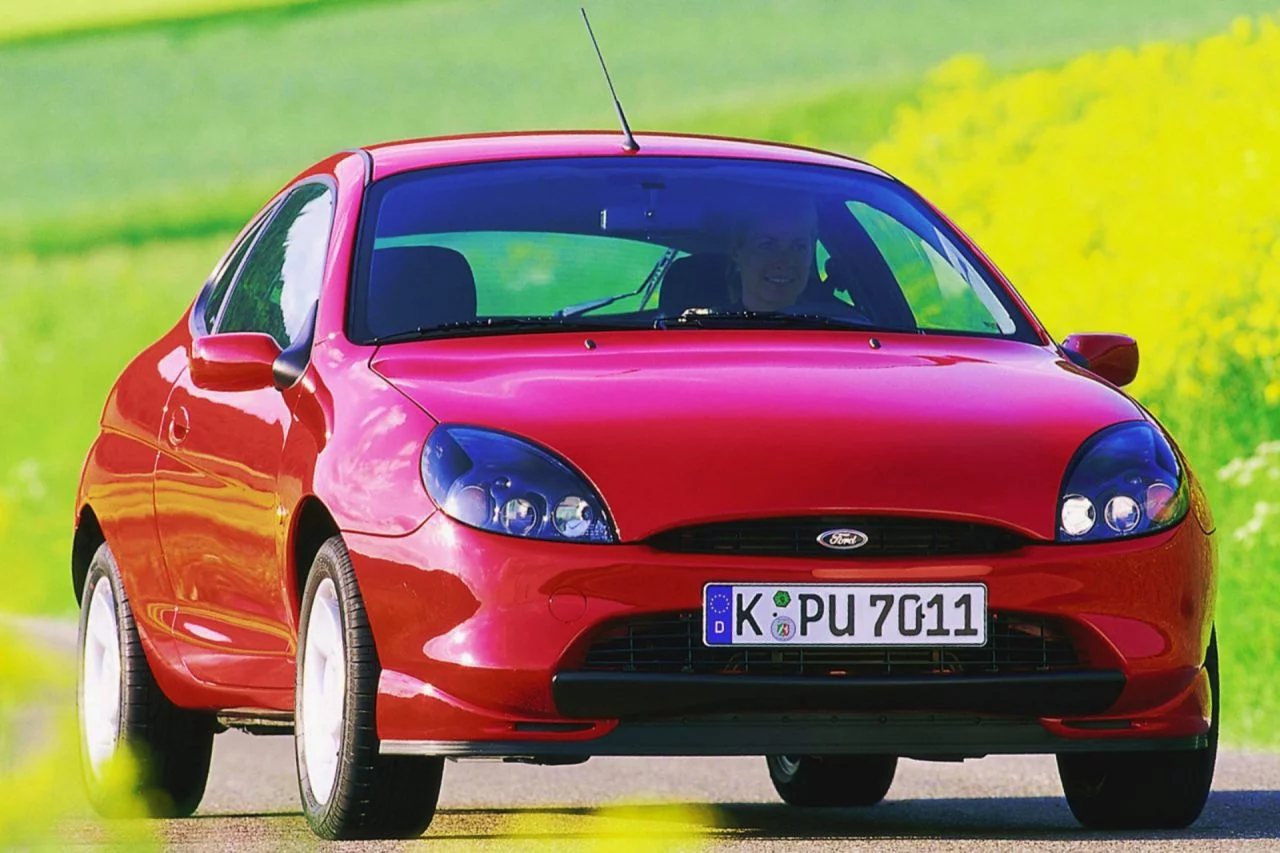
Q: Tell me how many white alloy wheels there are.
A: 2